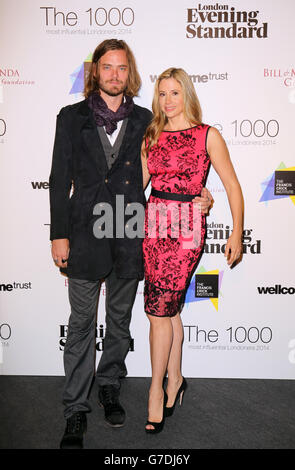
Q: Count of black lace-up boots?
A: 2